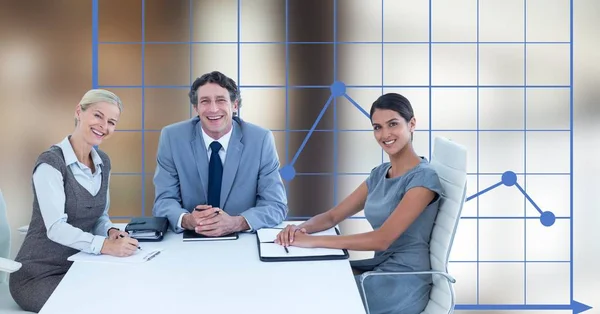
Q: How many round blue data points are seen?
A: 4